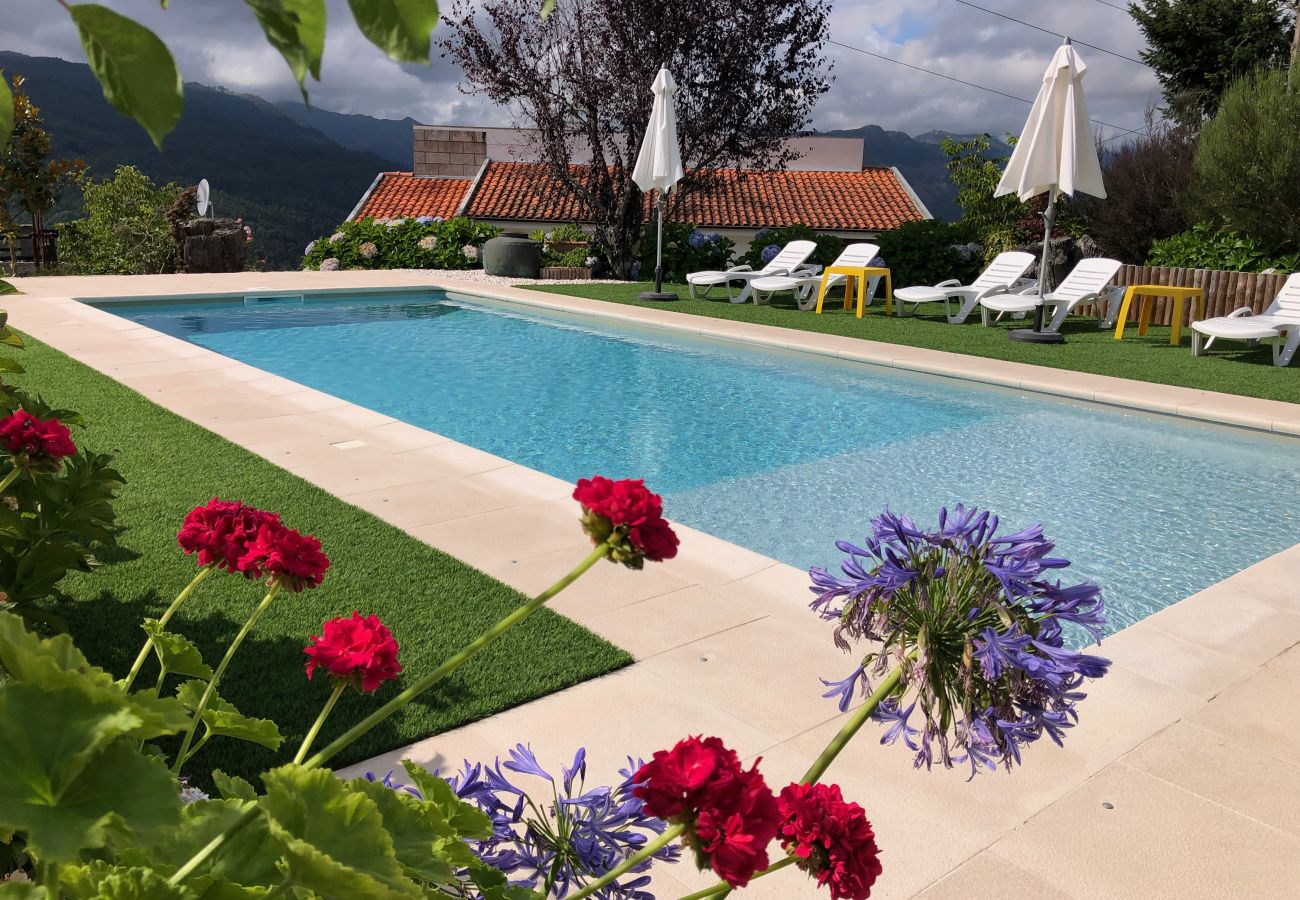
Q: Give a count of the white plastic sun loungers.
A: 5